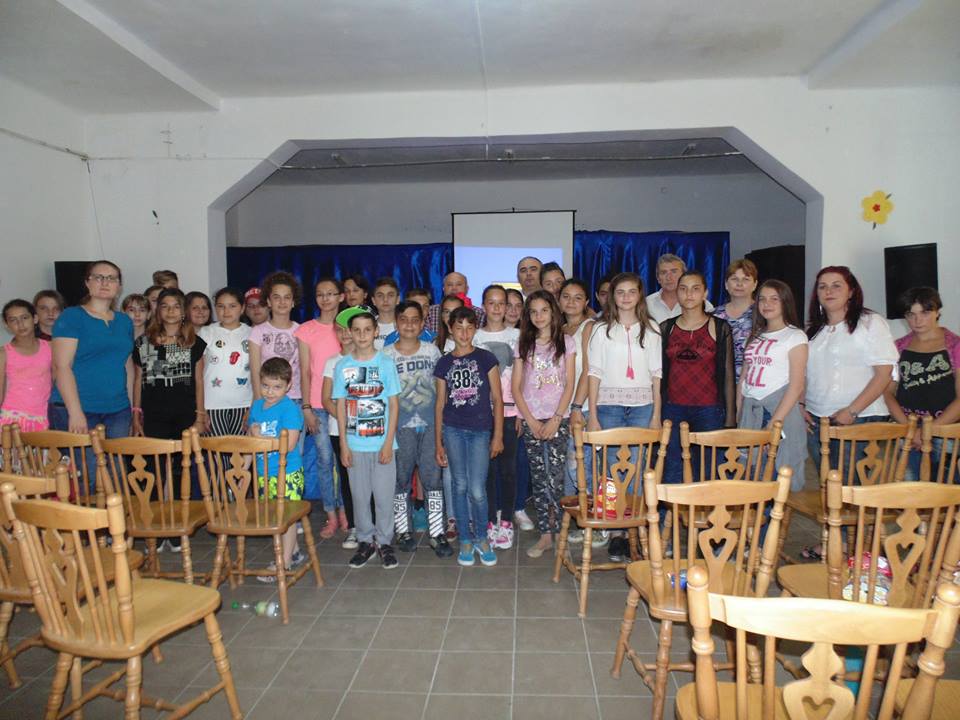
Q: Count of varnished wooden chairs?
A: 14